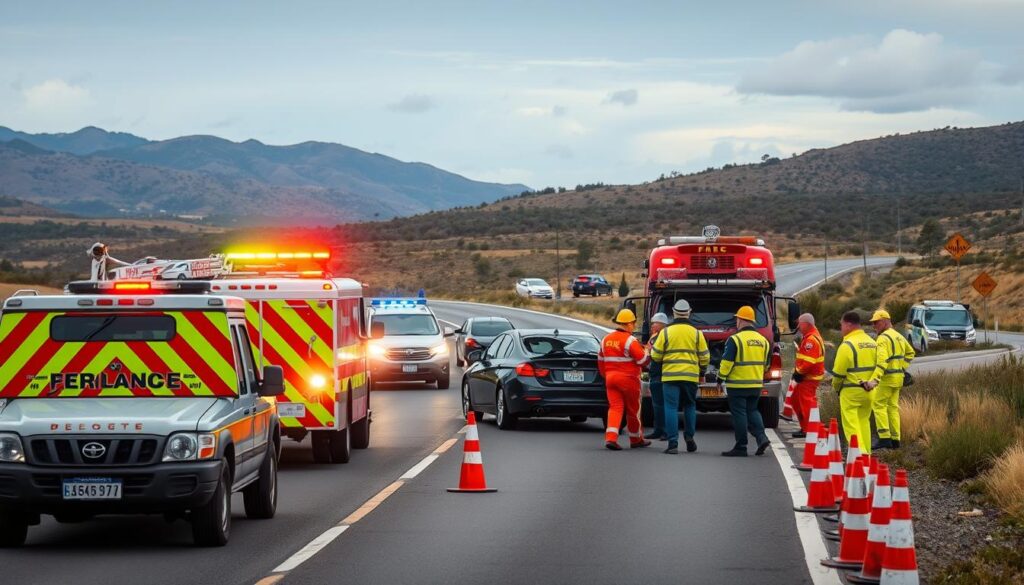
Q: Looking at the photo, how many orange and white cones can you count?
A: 11